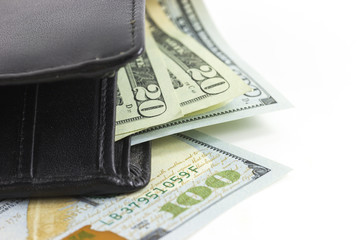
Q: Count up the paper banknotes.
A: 4